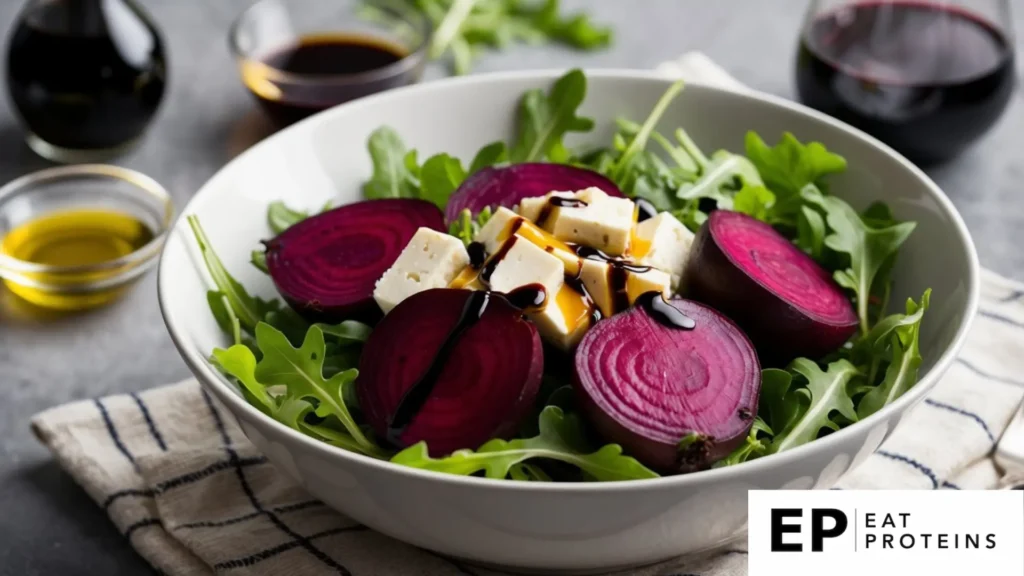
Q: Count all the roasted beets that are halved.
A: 5